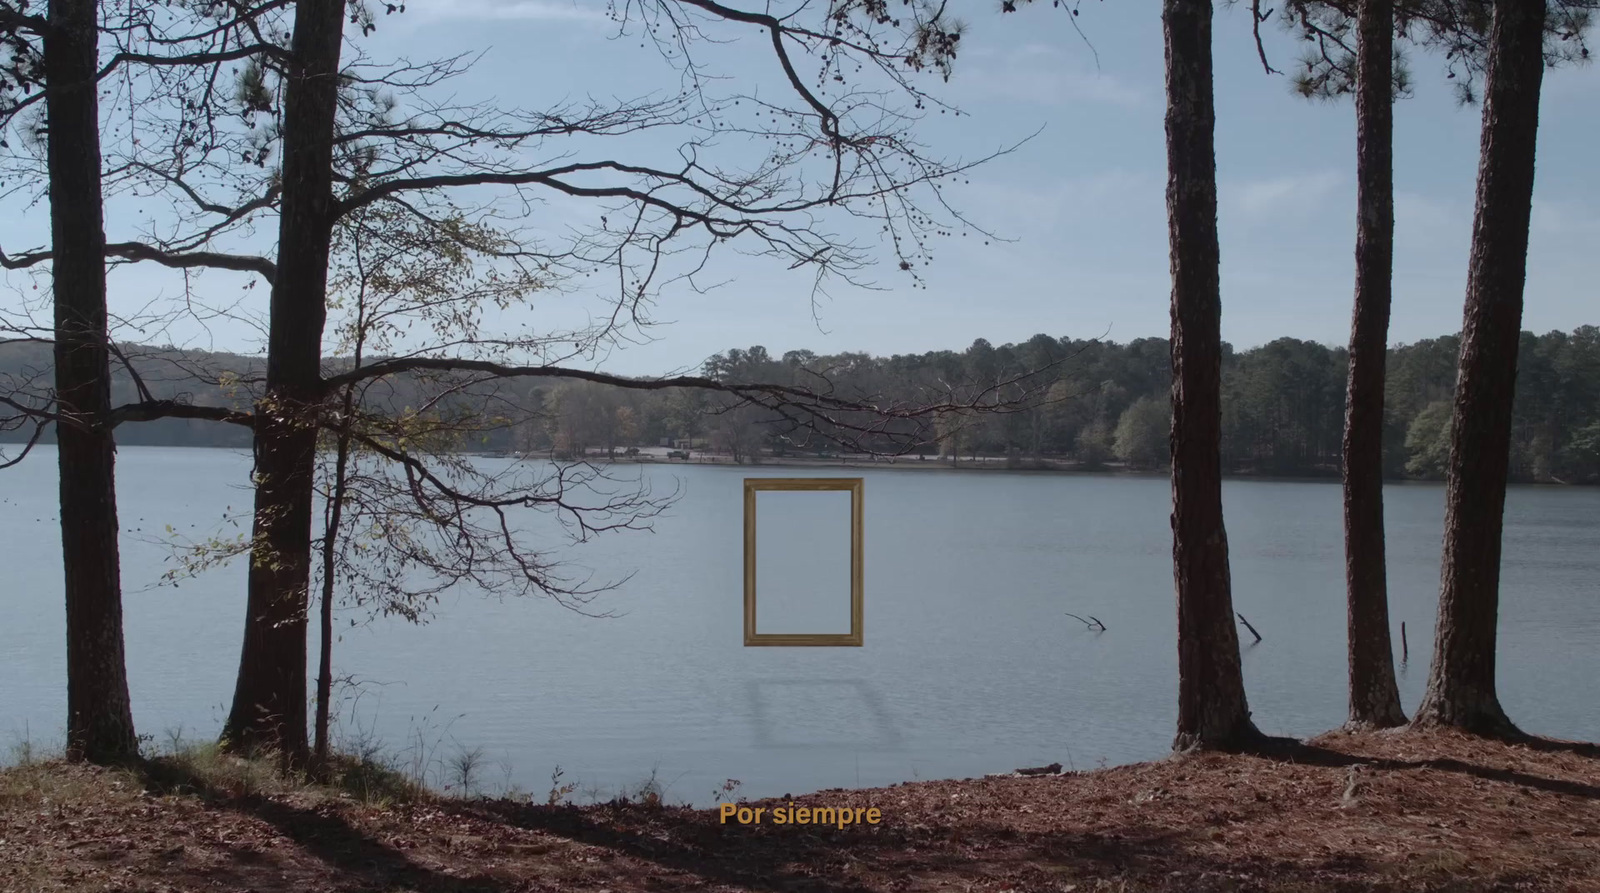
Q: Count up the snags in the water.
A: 3